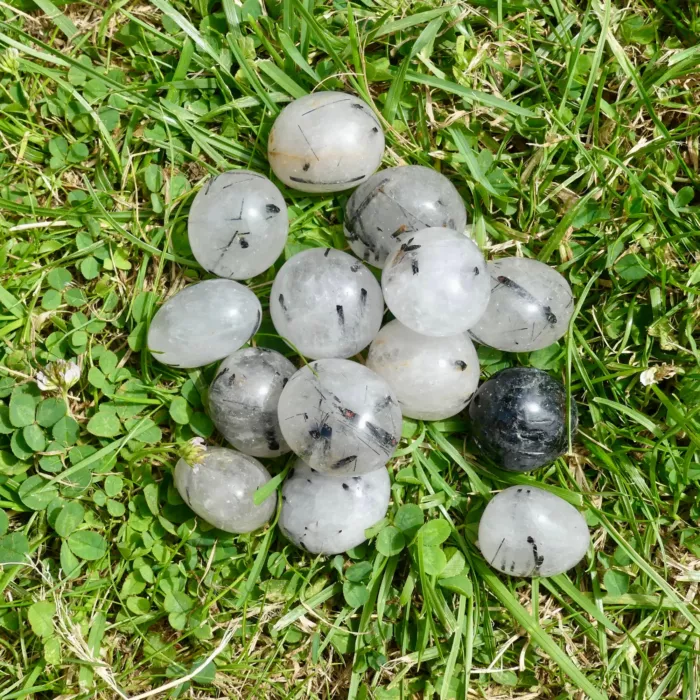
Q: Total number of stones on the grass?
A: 14